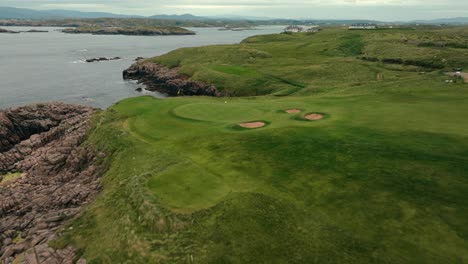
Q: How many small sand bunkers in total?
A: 3